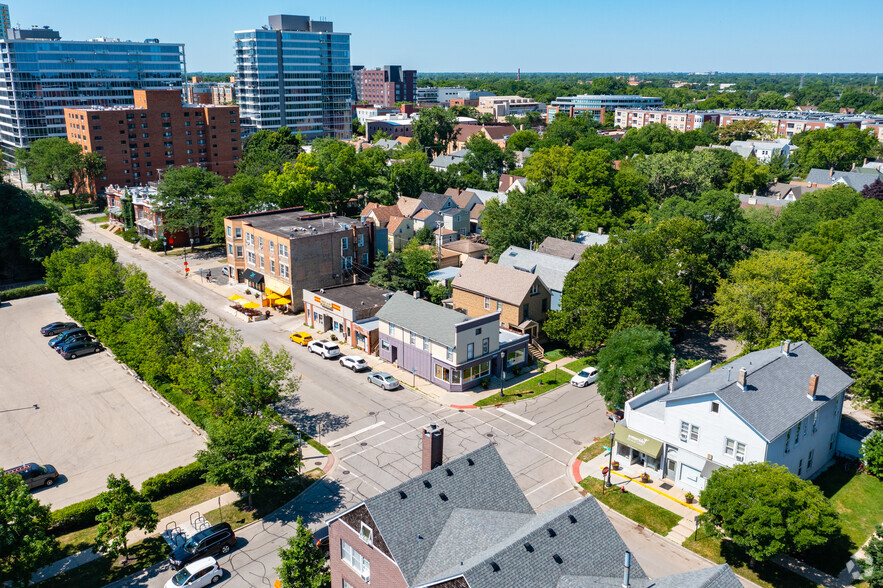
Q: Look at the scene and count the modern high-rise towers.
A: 2